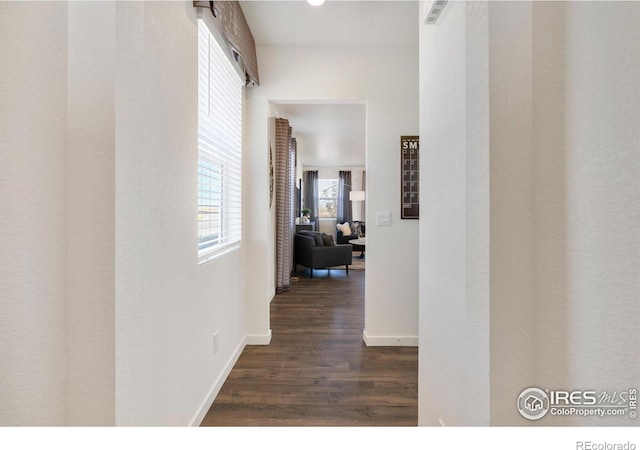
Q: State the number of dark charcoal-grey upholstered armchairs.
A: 1